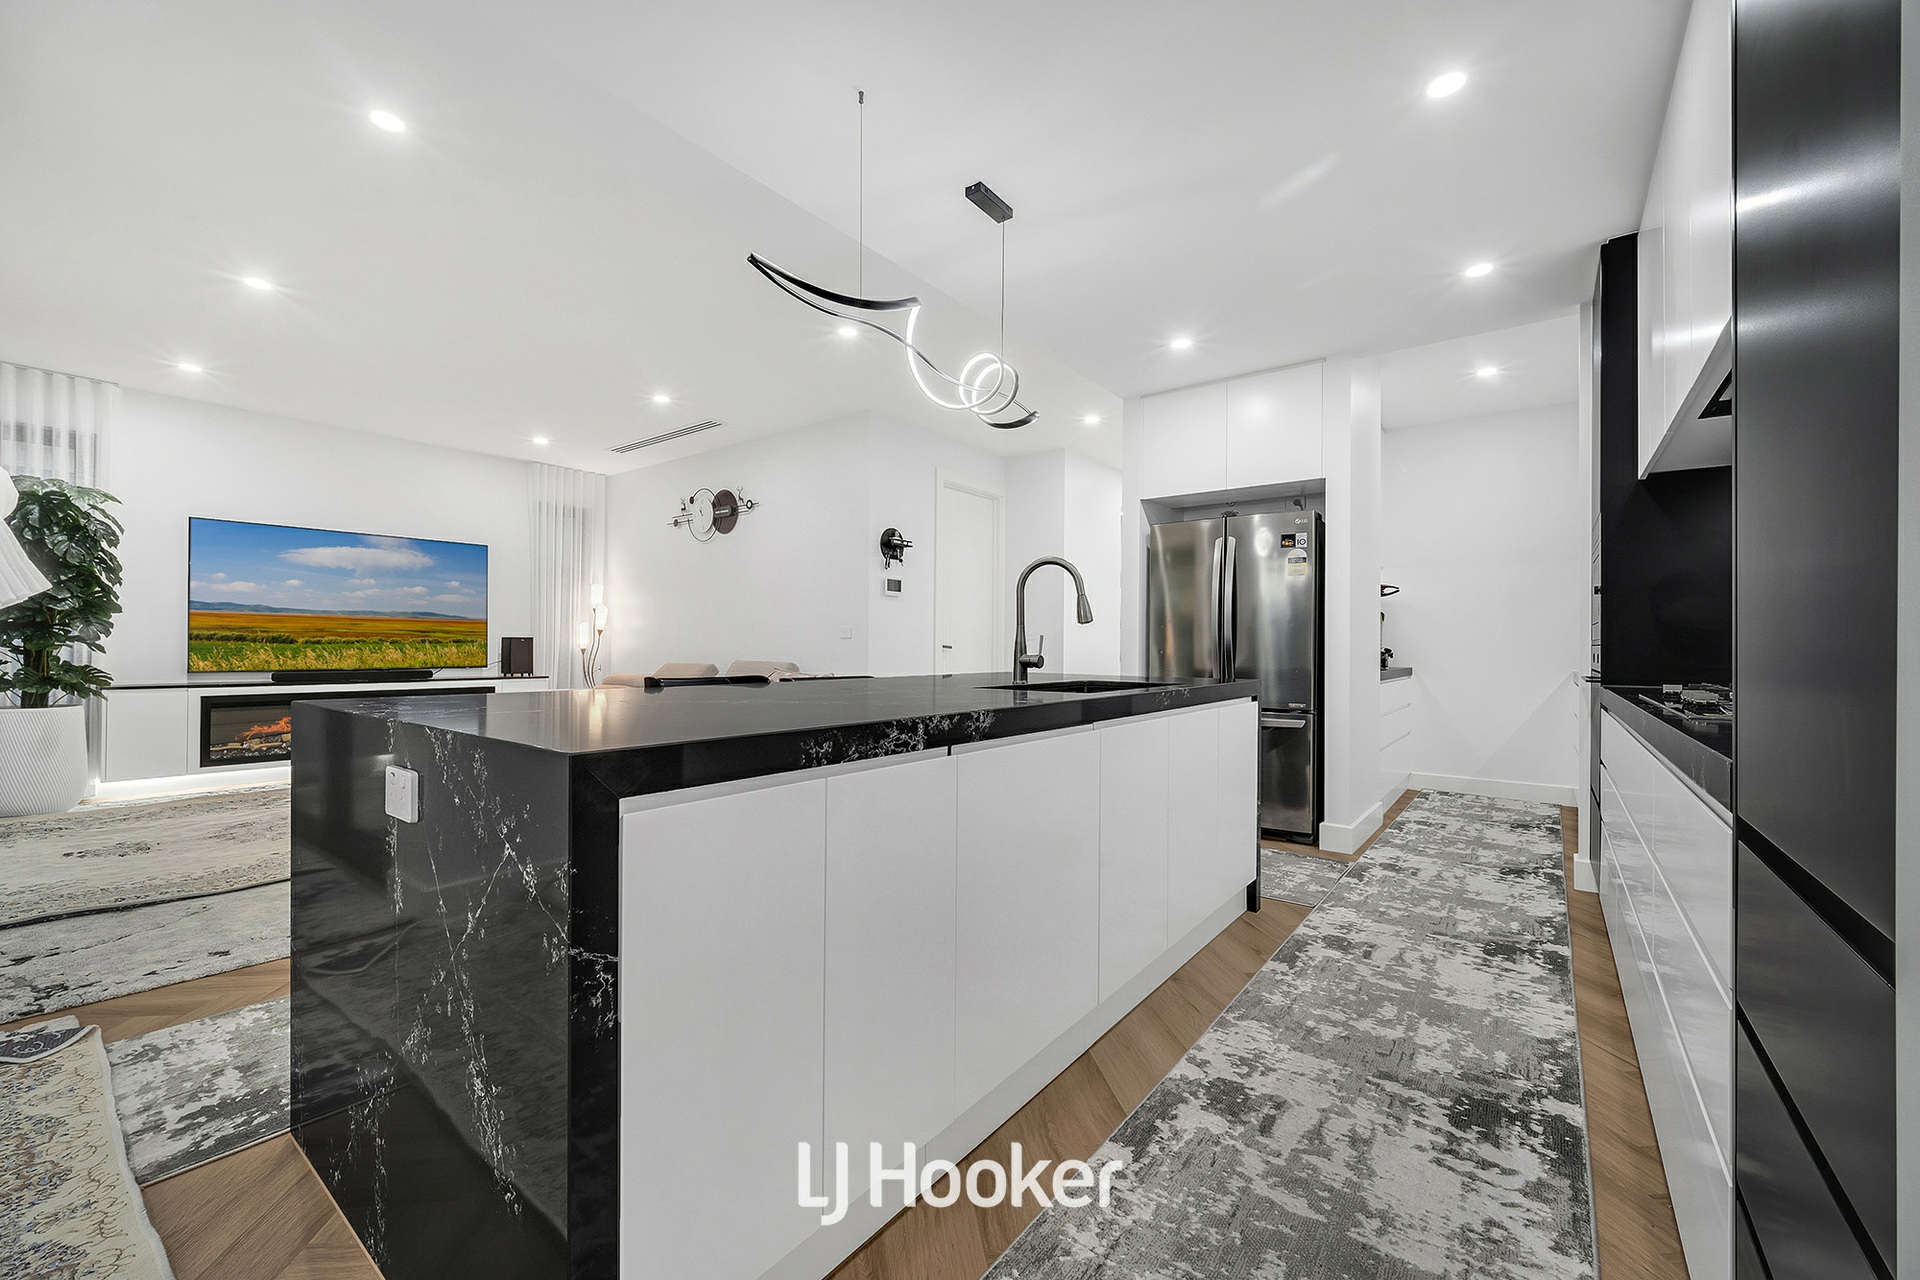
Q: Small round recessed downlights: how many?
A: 11